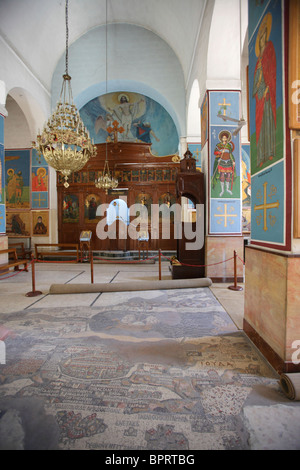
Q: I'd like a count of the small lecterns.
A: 2